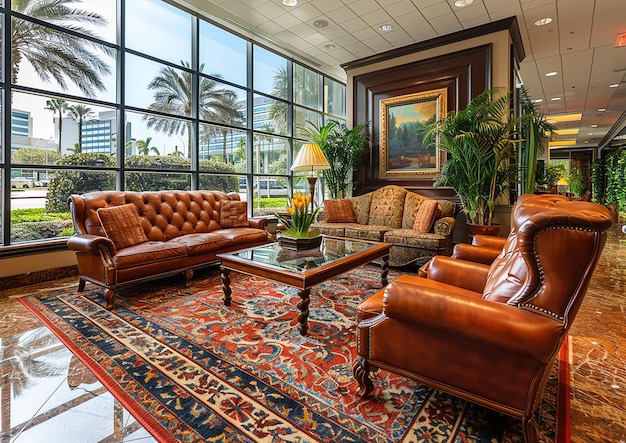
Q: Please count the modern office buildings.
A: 3